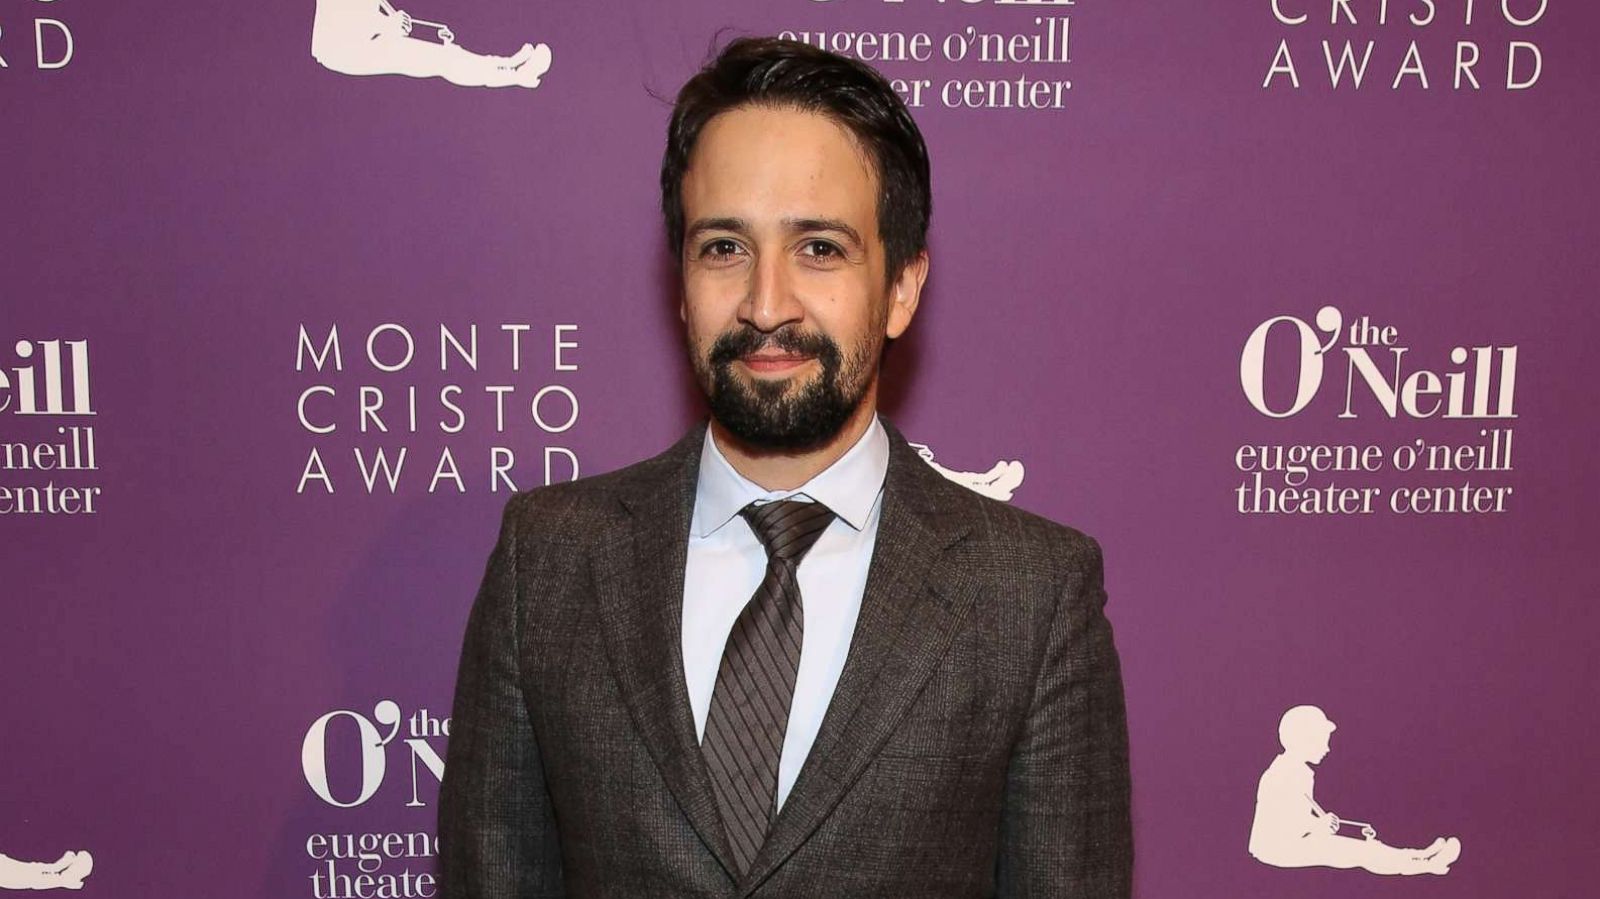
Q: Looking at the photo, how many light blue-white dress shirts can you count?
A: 1